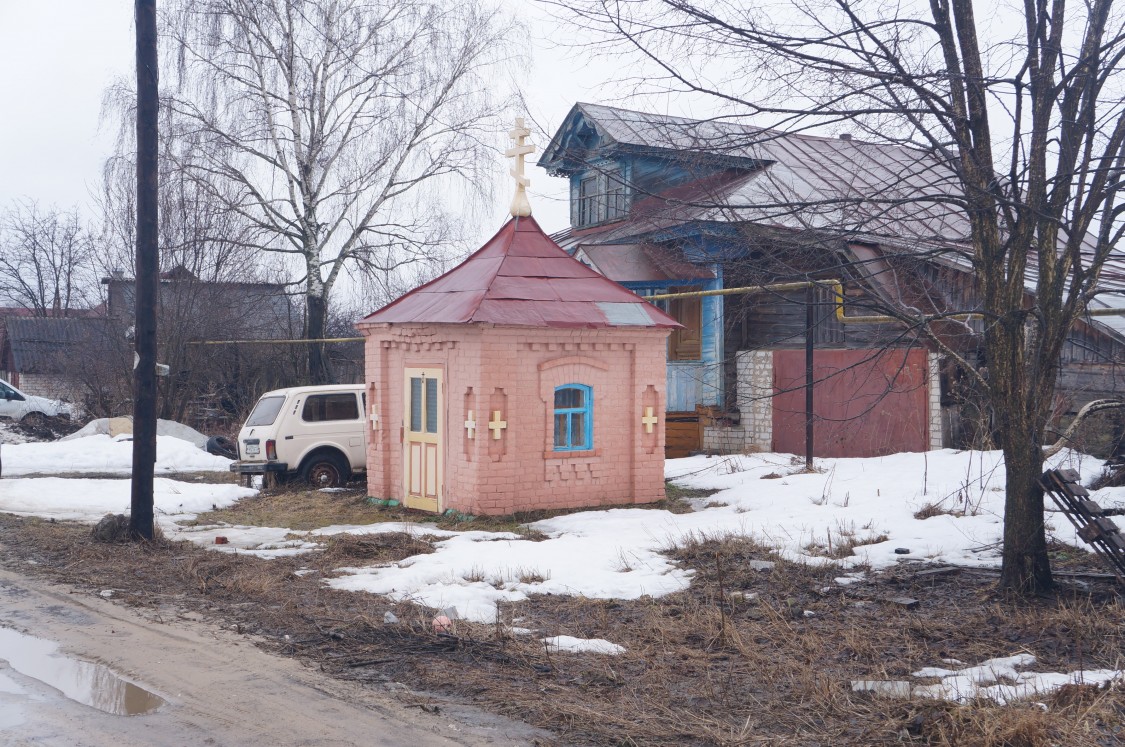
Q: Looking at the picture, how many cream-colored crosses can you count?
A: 5